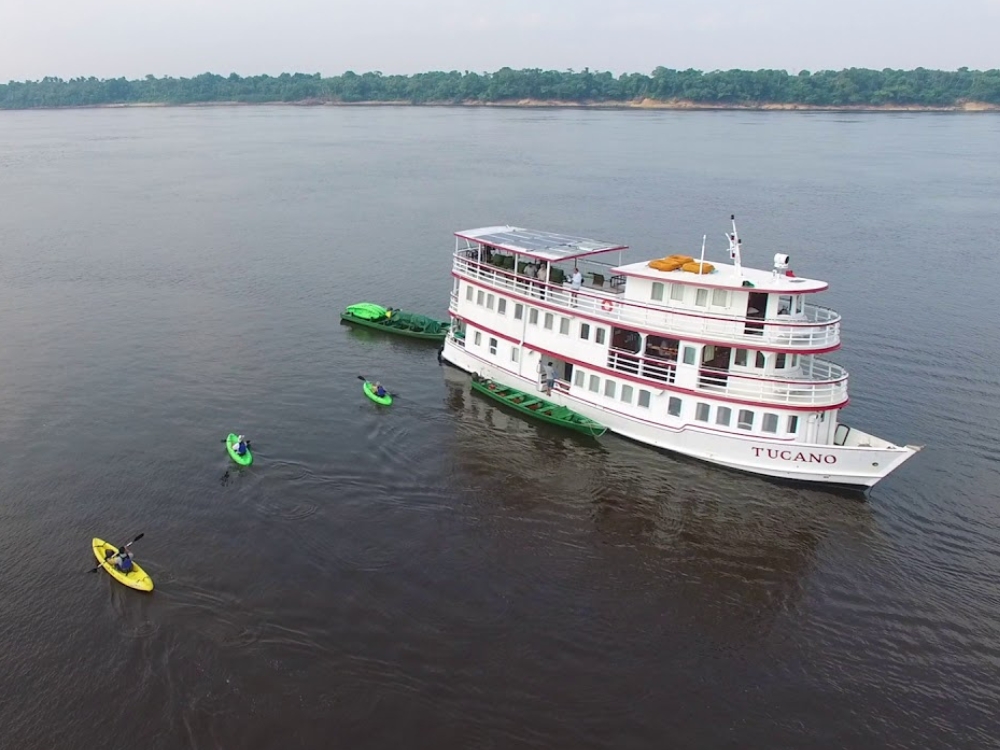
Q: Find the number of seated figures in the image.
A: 3